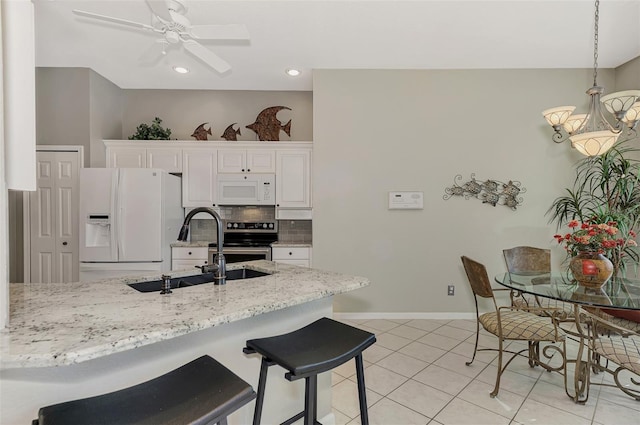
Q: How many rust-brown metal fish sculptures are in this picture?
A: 3